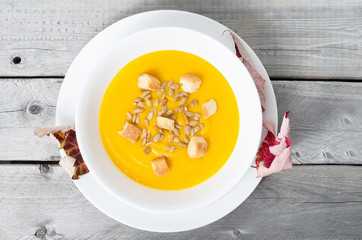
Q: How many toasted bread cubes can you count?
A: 7